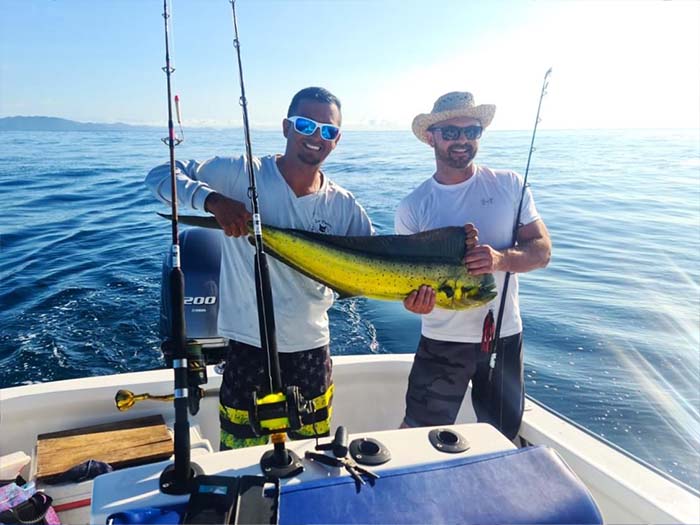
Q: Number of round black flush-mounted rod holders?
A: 4